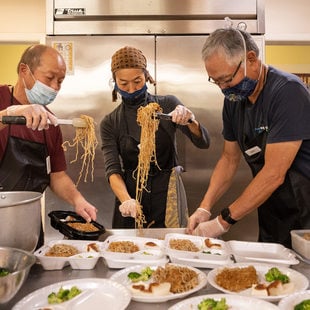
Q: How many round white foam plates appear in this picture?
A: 5